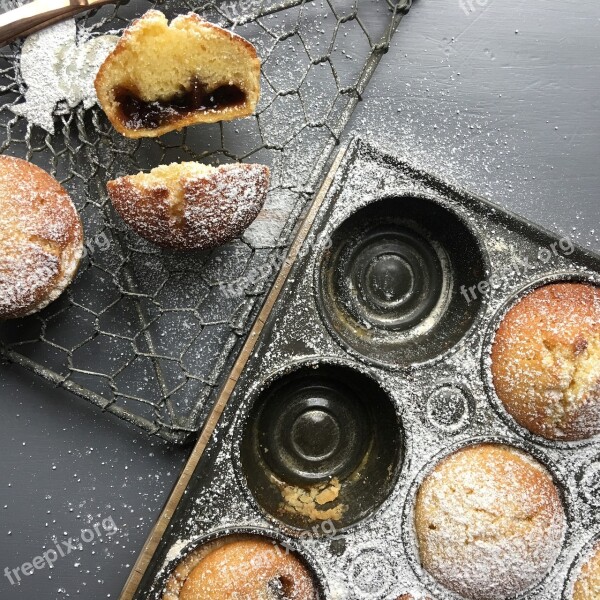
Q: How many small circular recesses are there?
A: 3